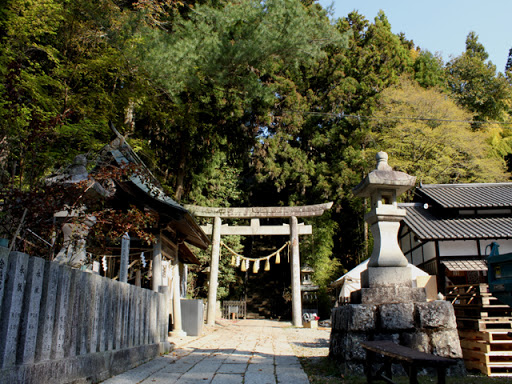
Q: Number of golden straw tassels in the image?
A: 5